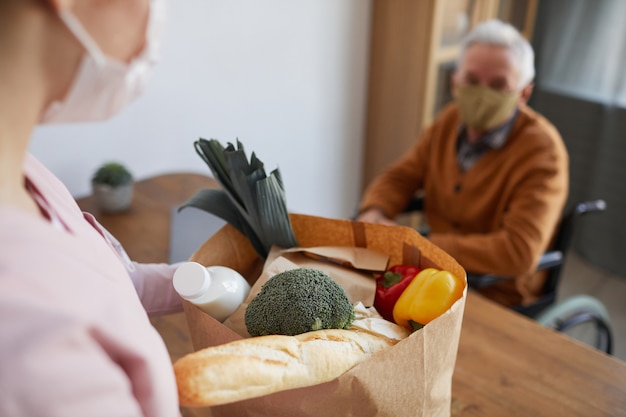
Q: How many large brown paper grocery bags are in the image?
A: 1